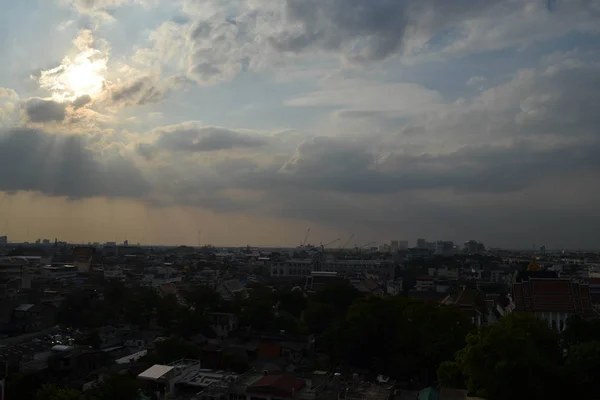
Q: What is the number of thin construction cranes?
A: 4